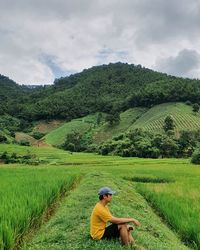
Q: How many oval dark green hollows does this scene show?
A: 1